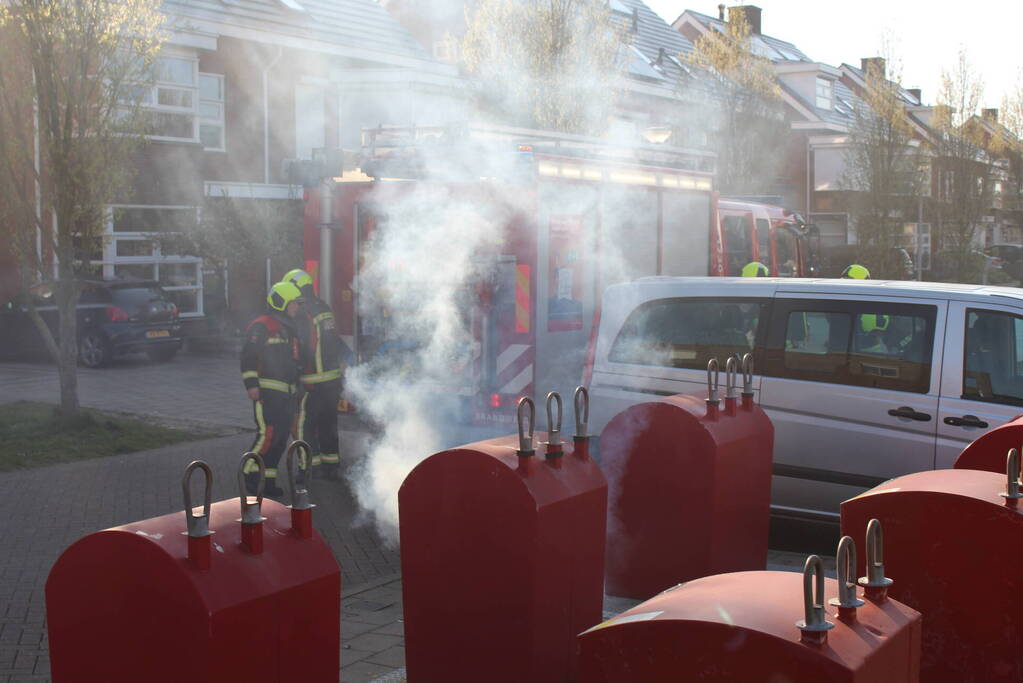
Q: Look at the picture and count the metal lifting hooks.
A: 13